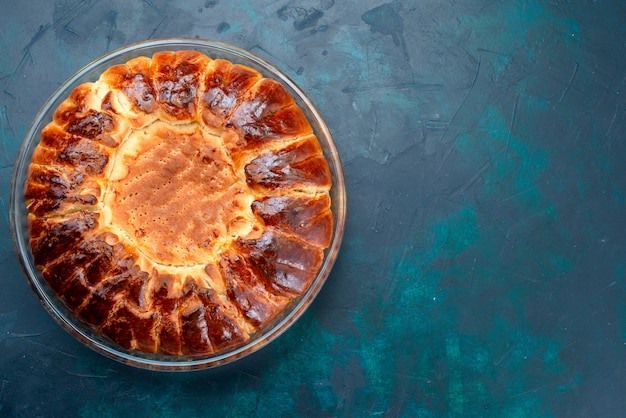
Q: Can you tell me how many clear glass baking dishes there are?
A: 1